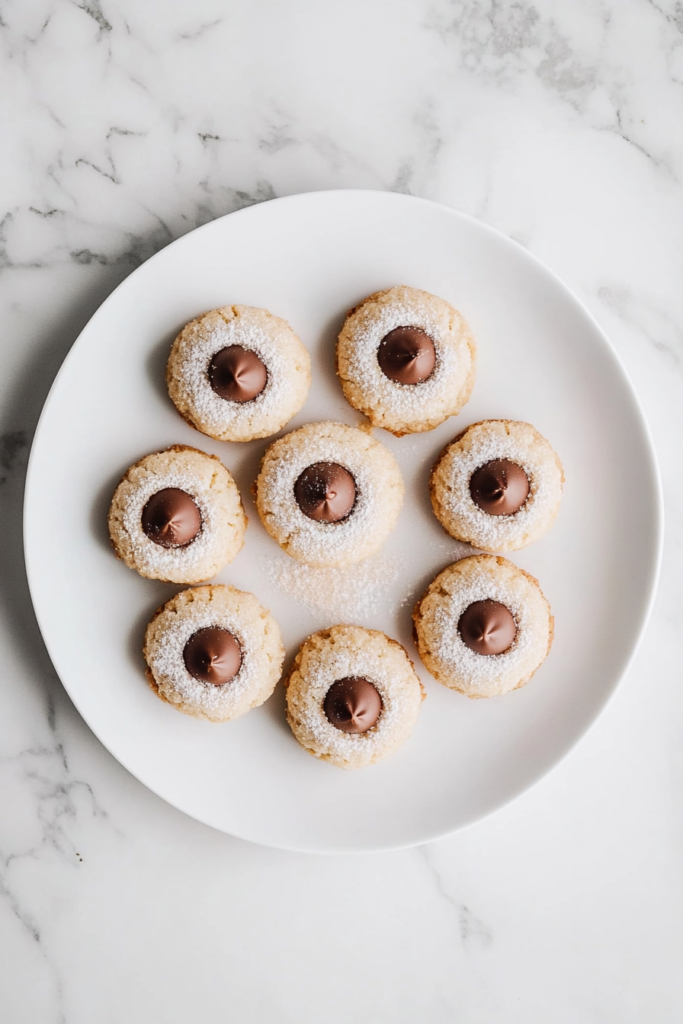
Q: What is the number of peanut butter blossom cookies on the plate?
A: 8